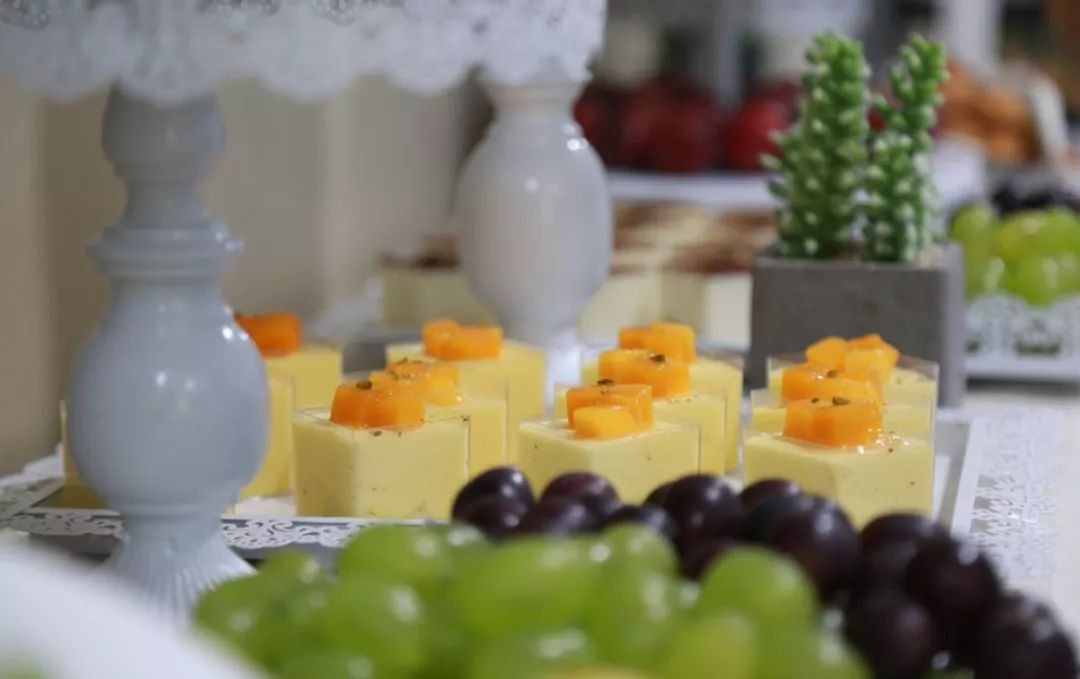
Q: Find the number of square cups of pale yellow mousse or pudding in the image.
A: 12